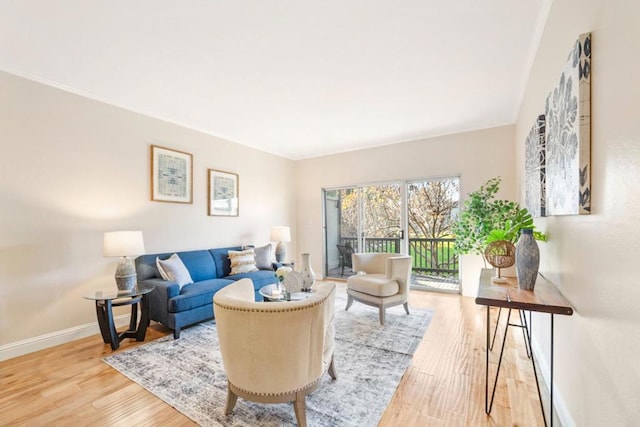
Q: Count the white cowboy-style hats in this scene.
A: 0